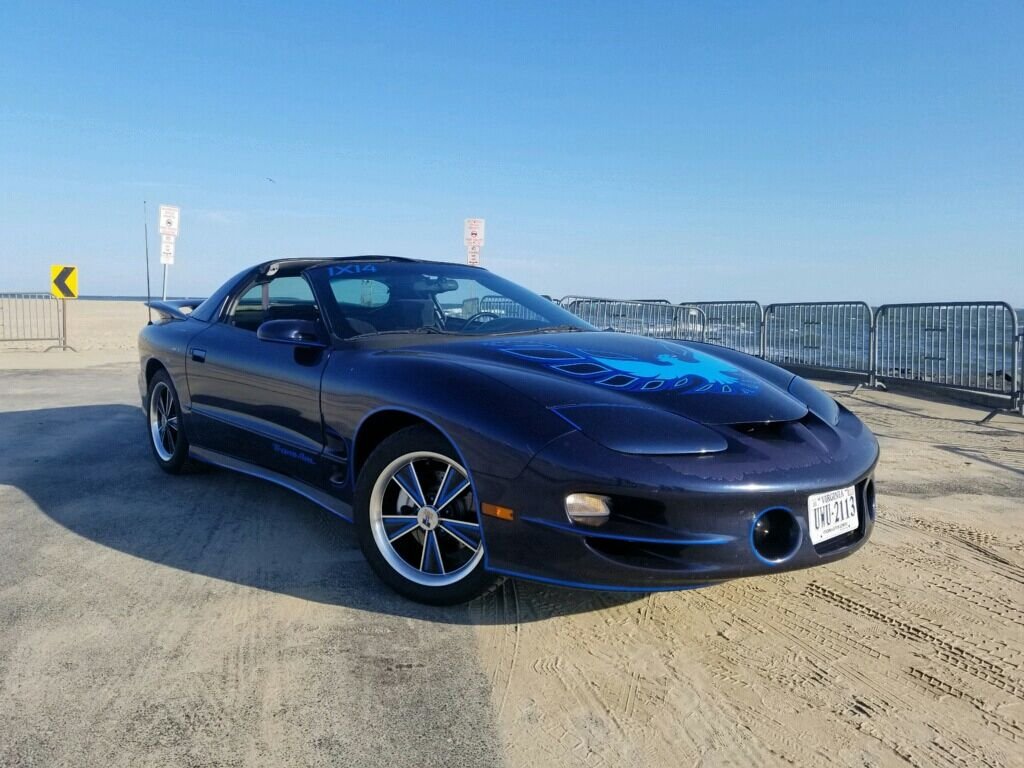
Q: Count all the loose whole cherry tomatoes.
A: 0